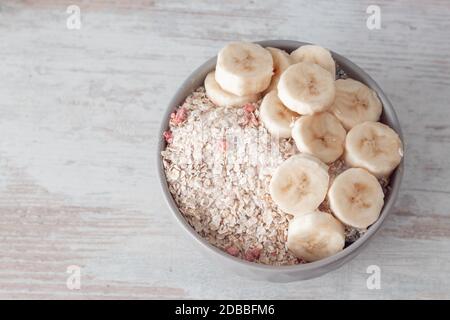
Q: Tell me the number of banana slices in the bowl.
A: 12